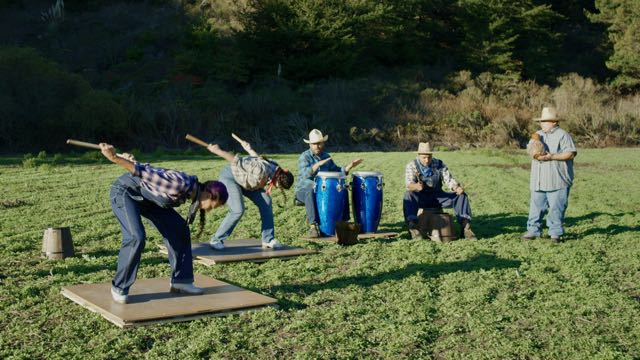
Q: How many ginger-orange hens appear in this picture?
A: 1